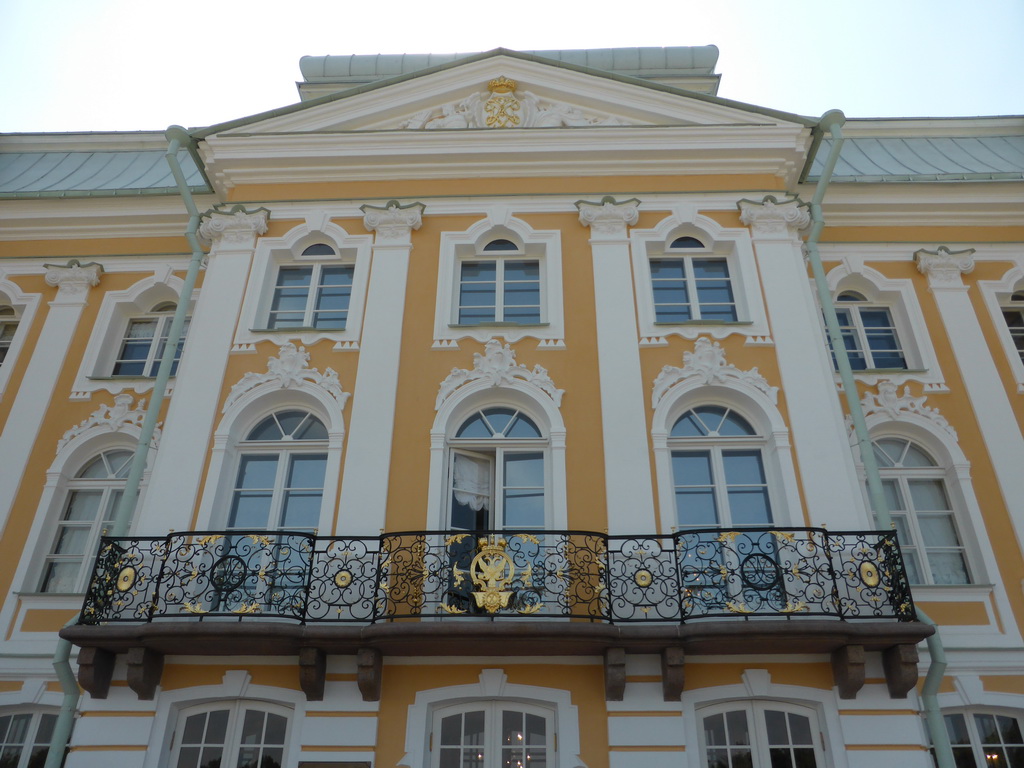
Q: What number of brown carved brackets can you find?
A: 8